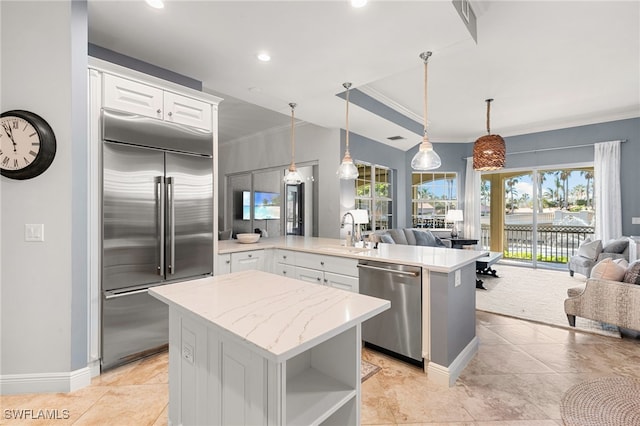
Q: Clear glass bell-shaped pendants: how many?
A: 3